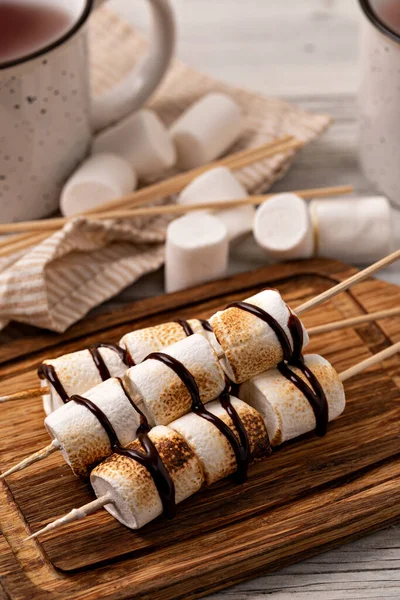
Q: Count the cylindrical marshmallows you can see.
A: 15